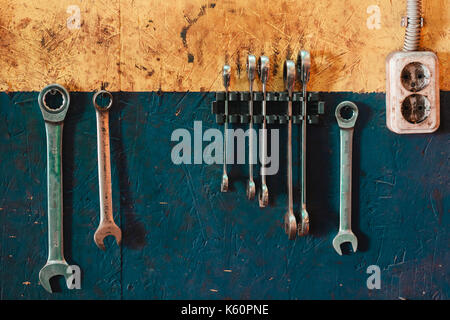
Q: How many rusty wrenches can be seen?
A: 1